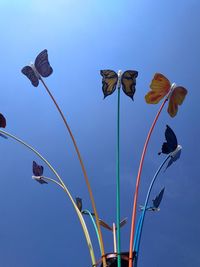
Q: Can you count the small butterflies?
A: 4